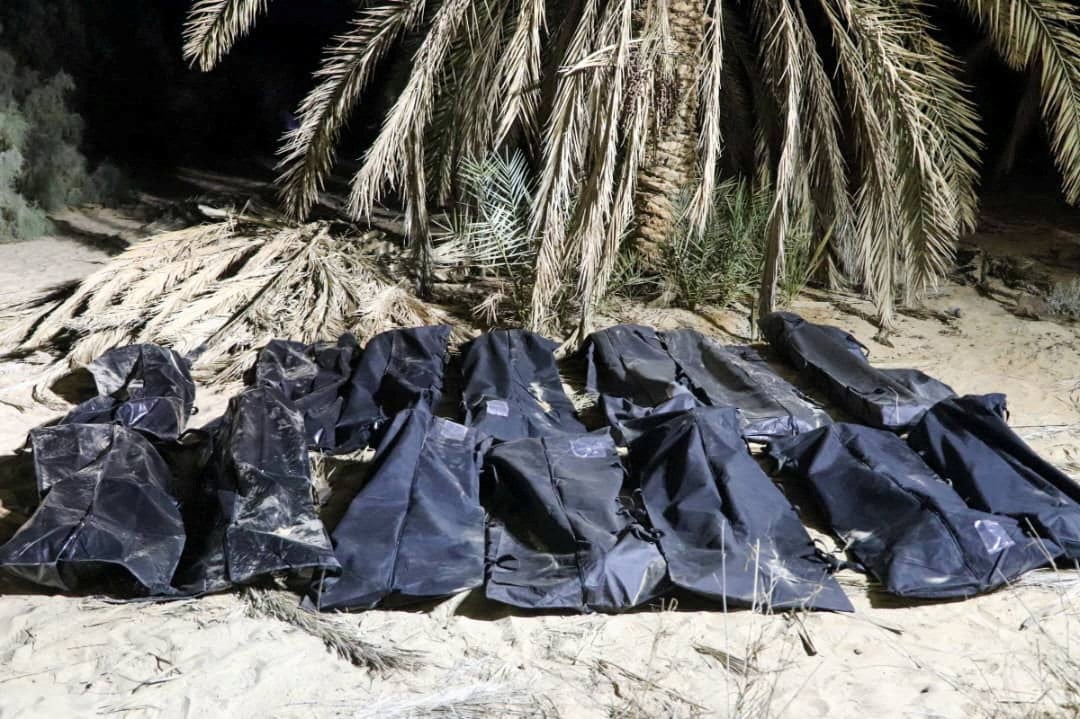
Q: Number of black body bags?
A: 14